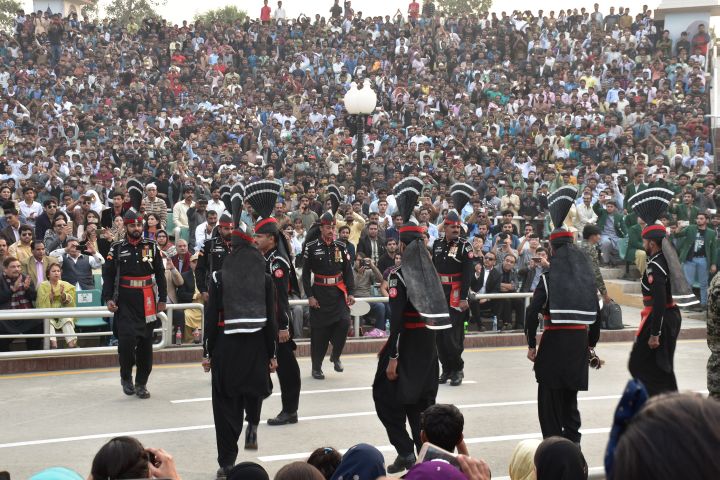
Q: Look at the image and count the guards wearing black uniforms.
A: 9